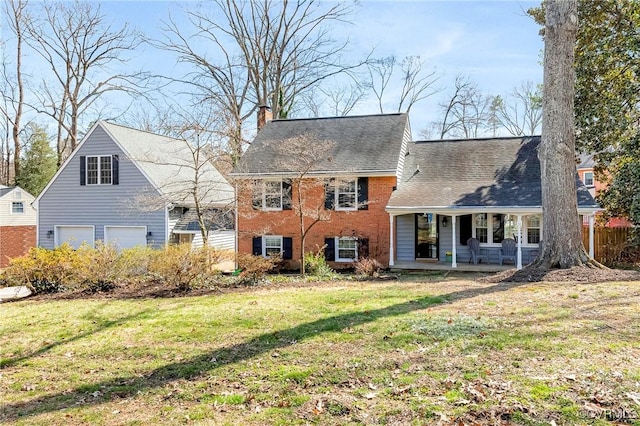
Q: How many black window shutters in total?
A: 11